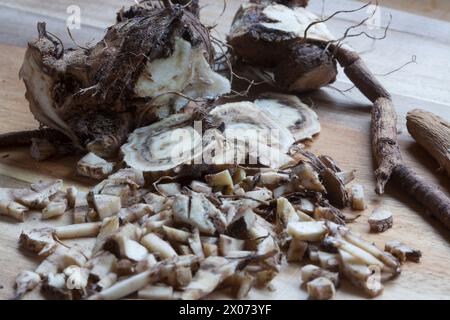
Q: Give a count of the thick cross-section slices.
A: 3